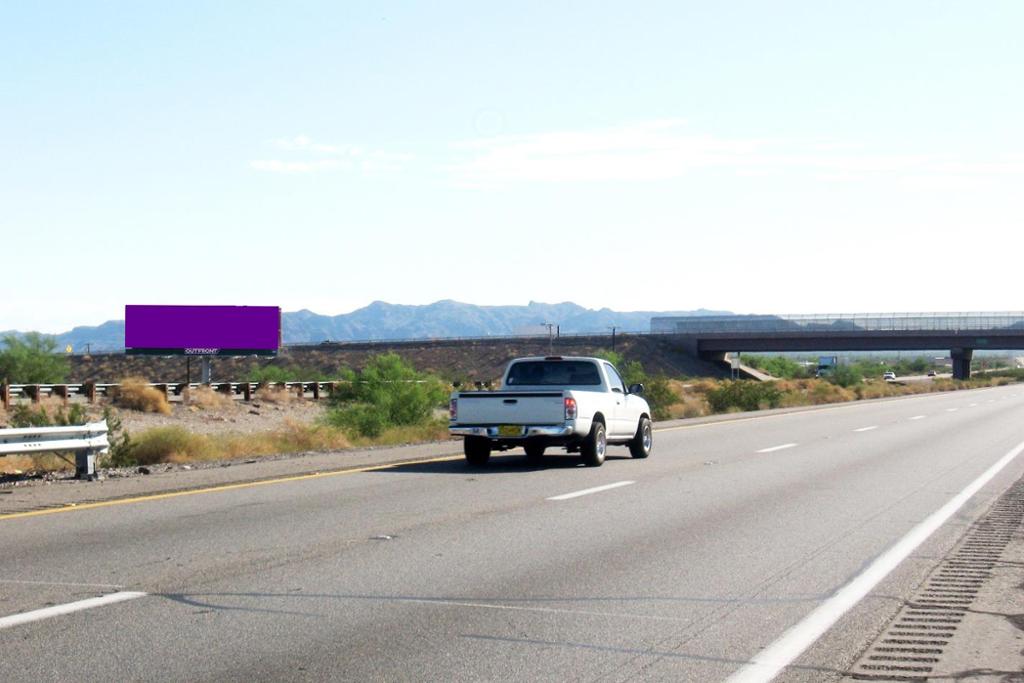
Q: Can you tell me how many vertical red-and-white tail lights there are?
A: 2